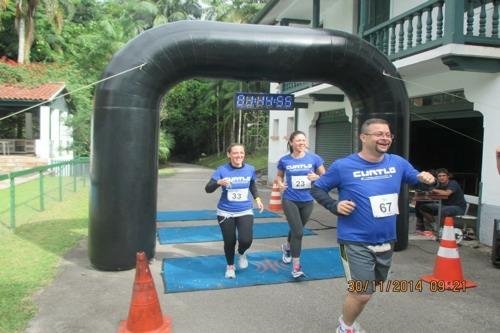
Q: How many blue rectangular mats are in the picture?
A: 3